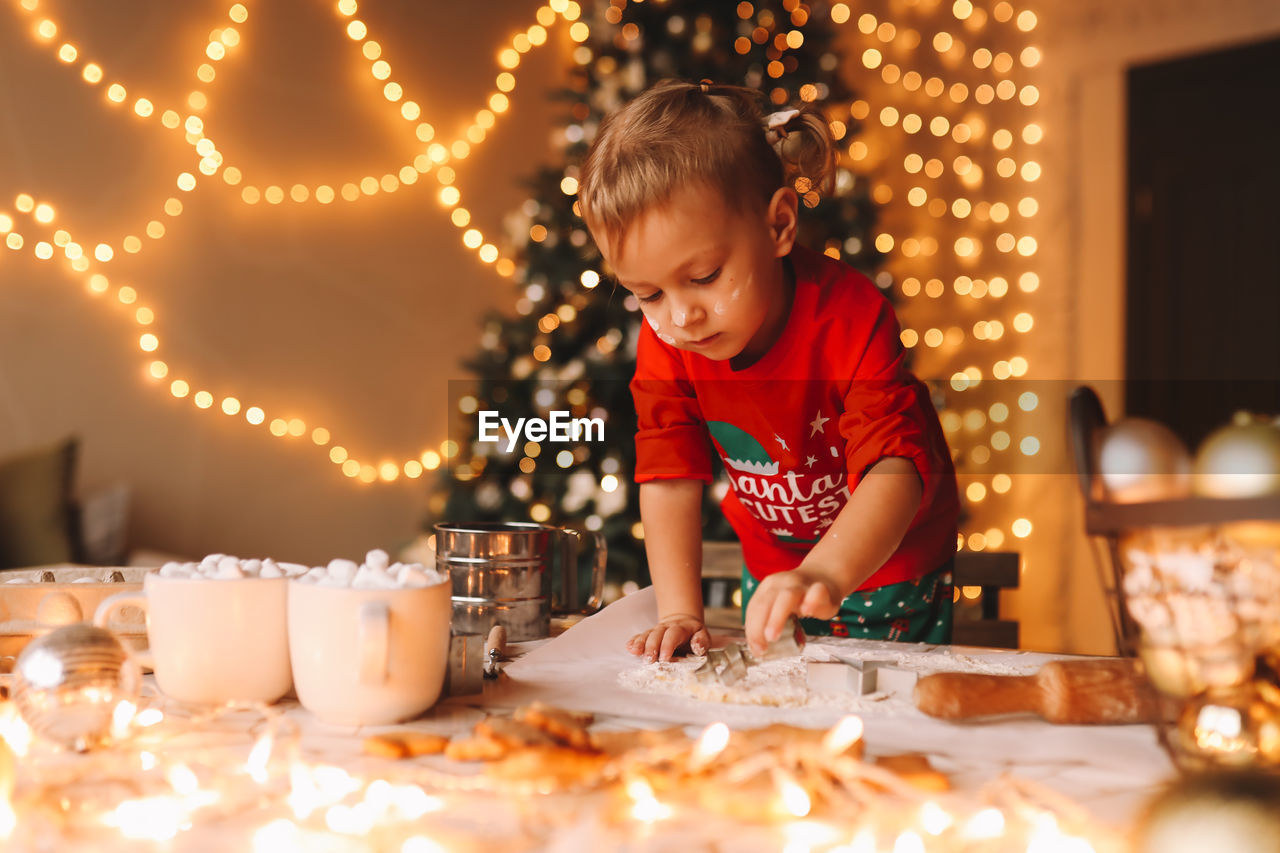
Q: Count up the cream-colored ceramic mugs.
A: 2